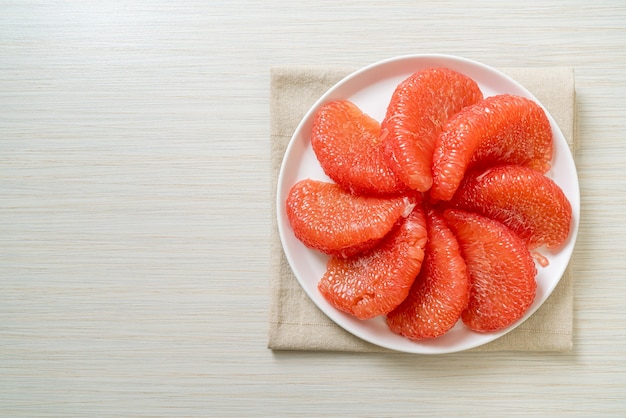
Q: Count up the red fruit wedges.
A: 8